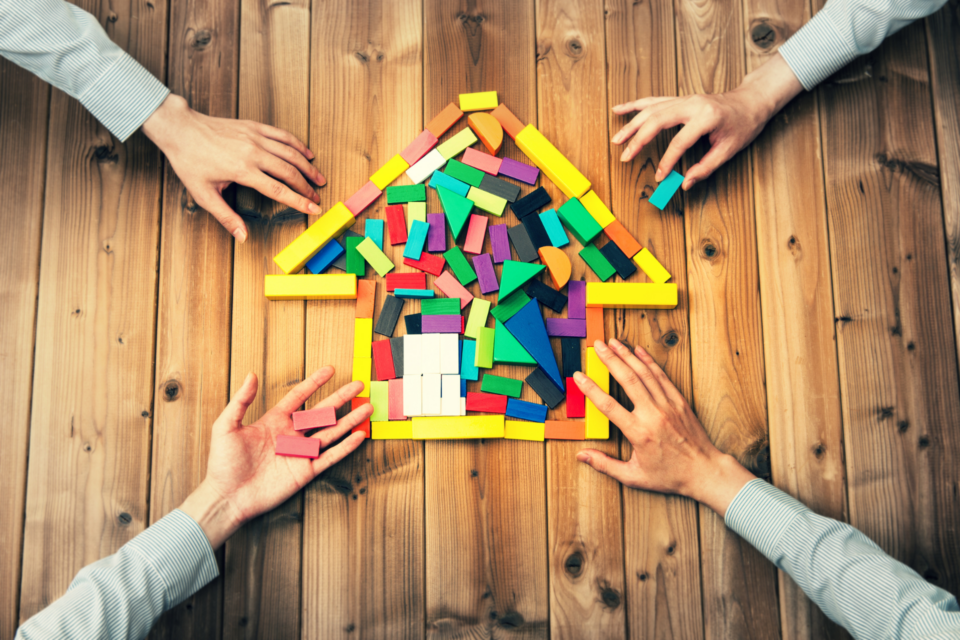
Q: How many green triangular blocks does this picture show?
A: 3